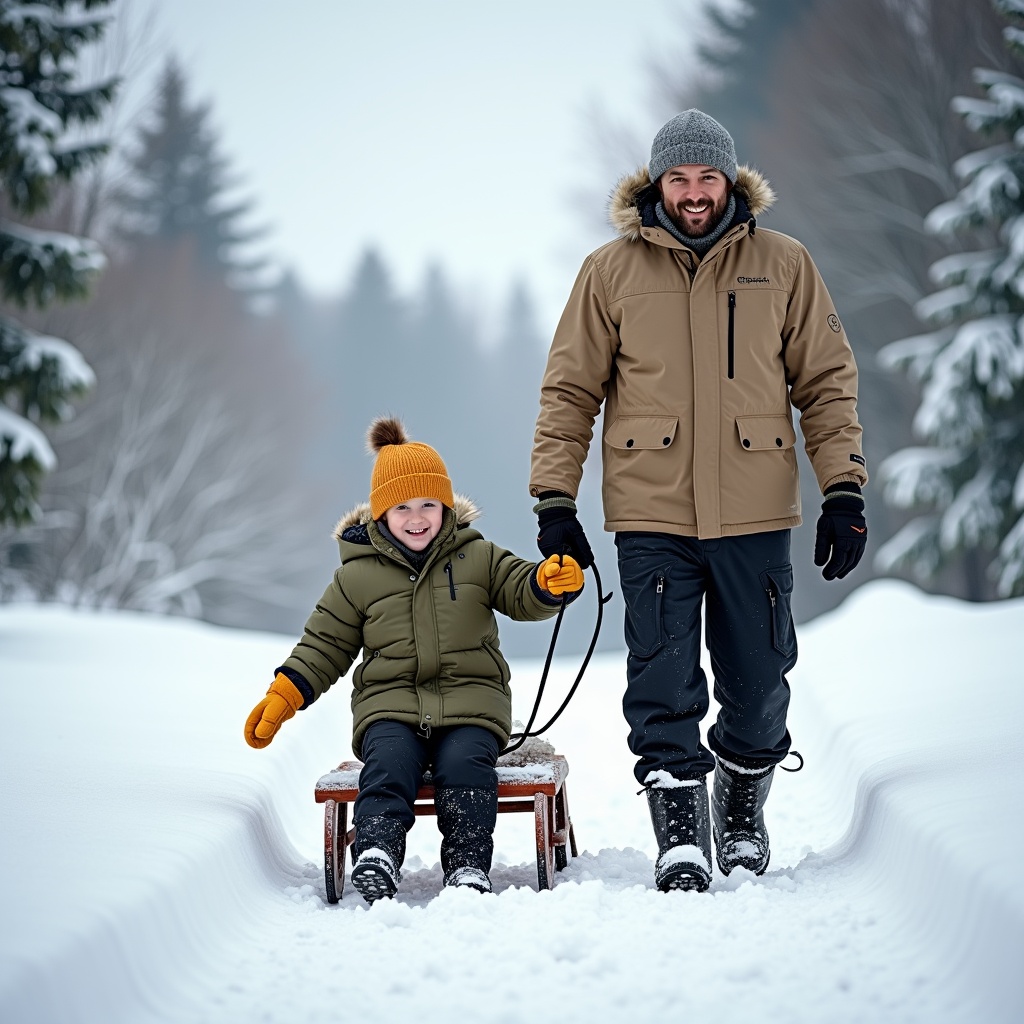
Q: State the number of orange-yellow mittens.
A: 2